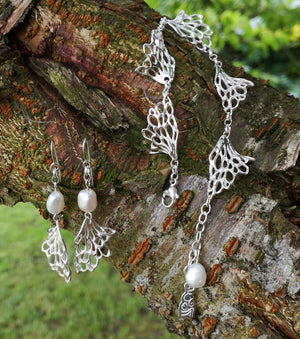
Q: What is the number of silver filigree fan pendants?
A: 7